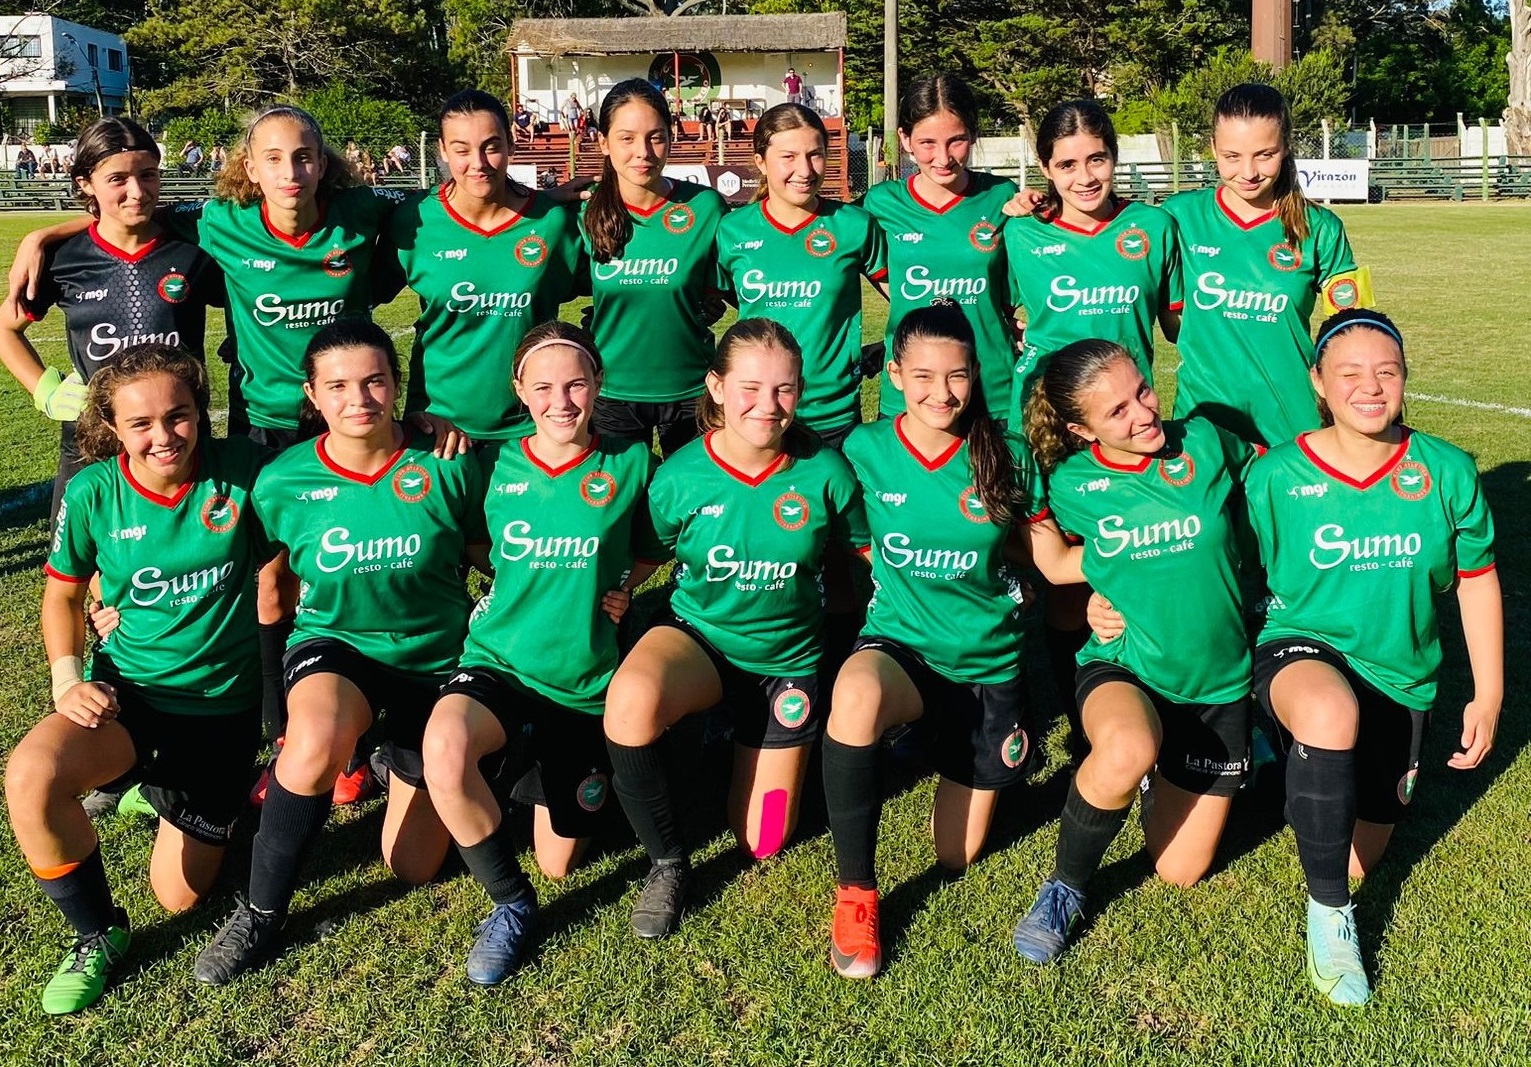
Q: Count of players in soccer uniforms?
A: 15